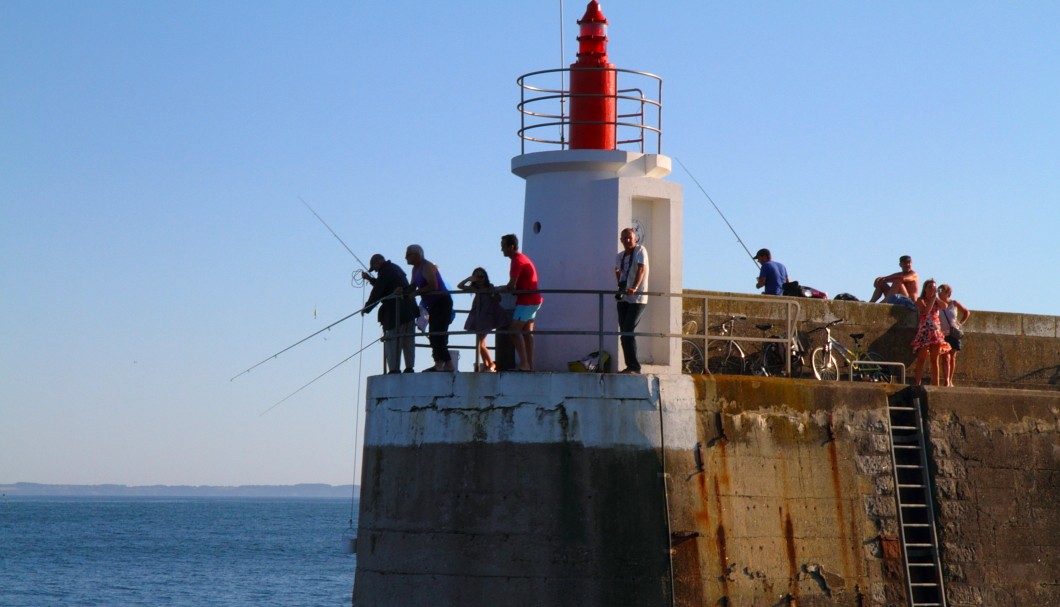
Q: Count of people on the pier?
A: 9